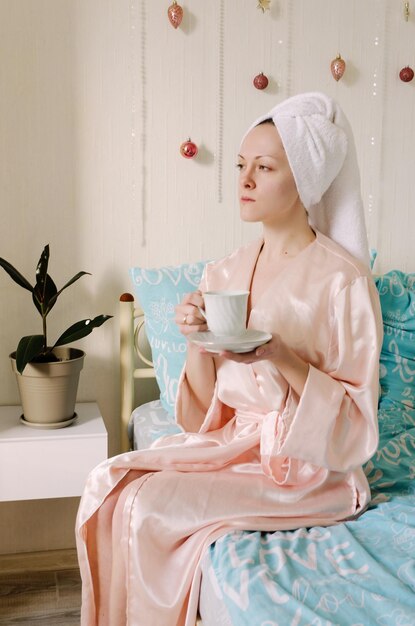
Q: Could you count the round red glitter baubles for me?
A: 2